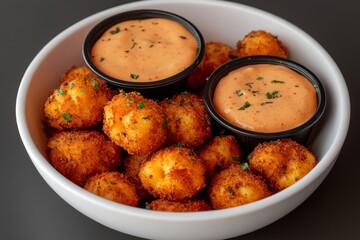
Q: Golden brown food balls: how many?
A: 14